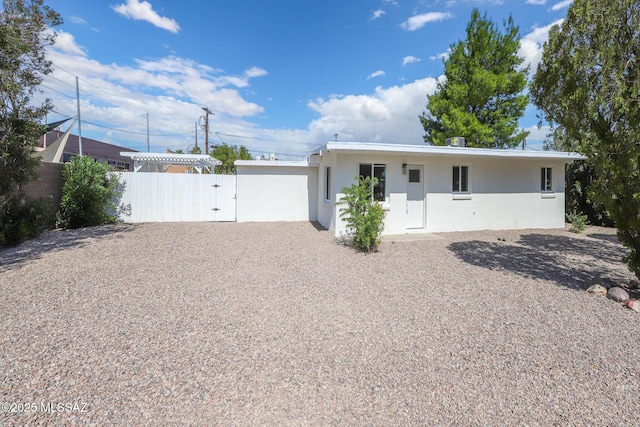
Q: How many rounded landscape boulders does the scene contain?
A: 3